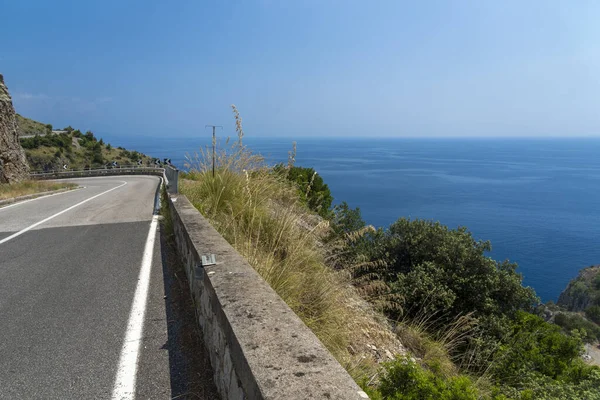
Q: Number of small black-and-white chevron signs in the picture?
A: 5